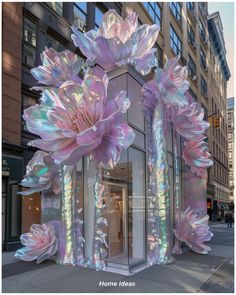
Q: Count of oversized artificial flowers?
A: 9